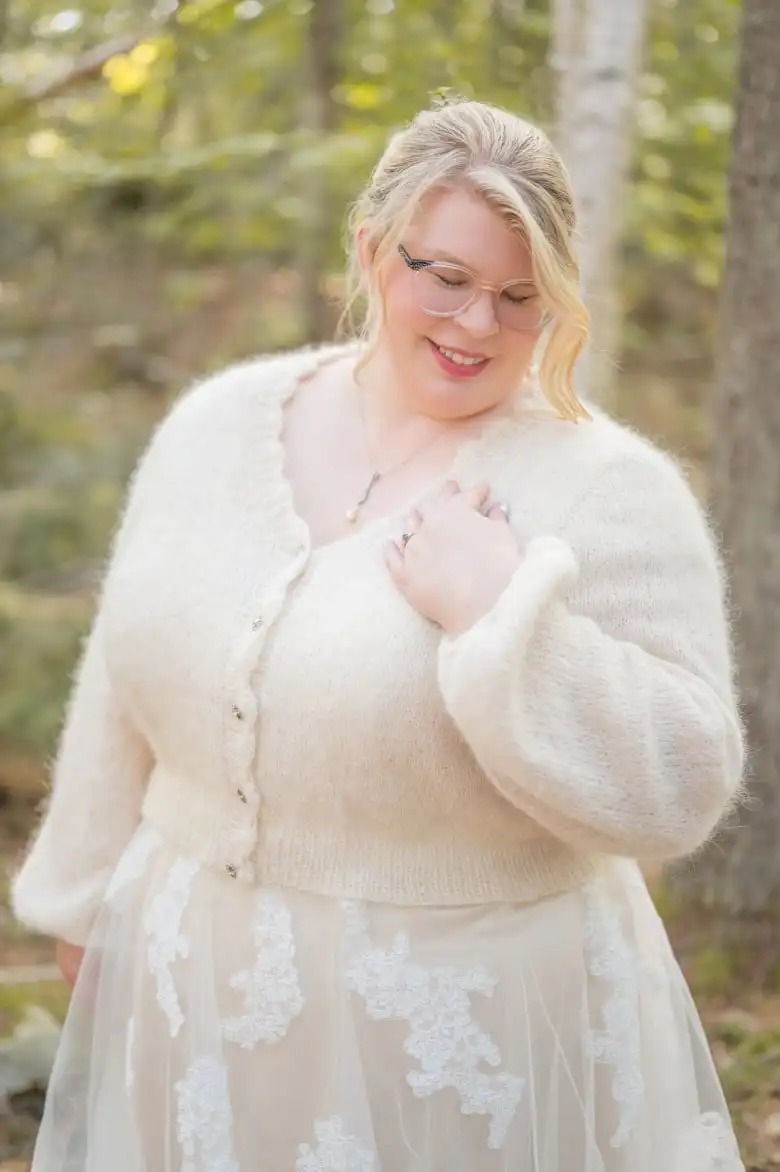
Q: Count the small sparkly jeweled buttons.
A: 4